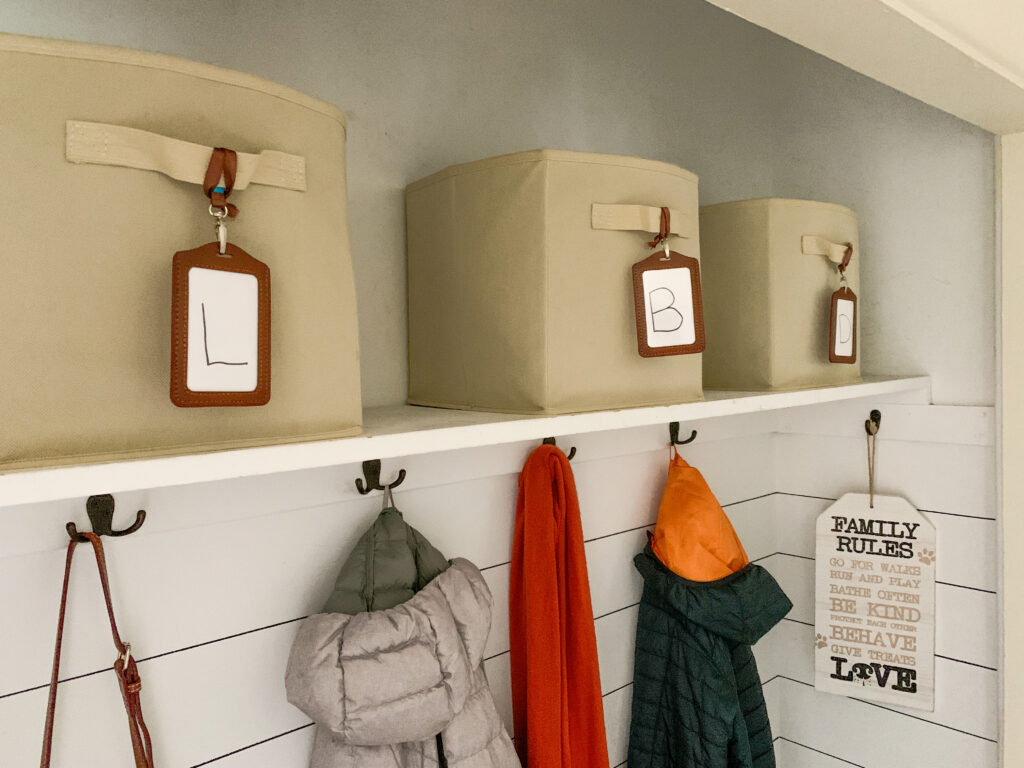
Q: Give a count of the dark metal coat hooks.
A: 5